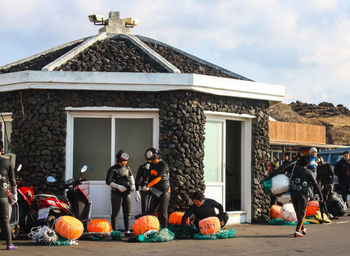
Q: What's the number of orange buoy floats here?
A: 7